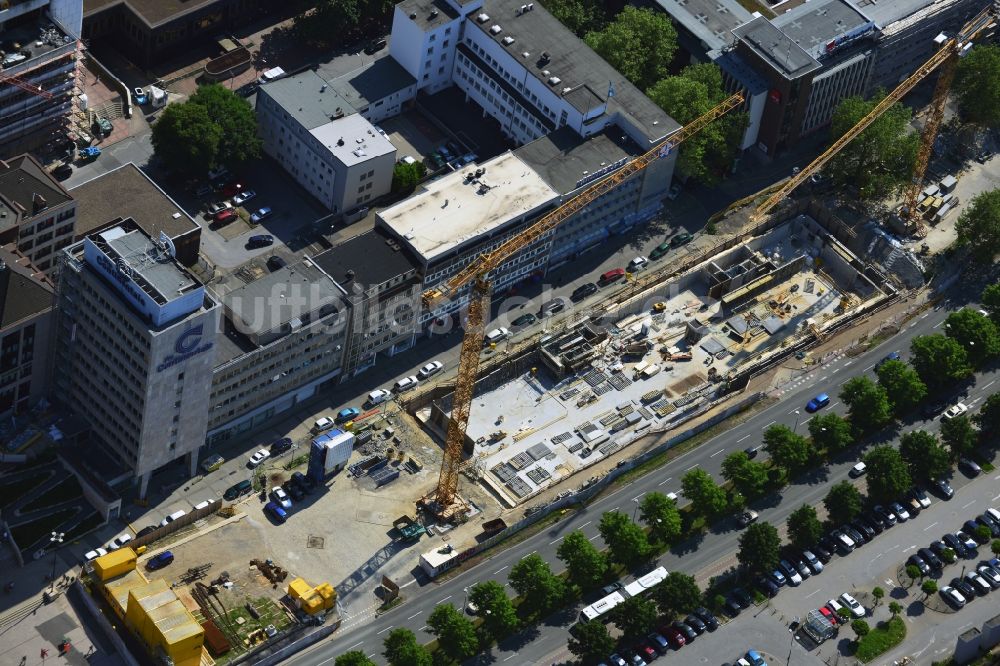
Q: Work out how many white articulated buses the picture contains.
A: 1